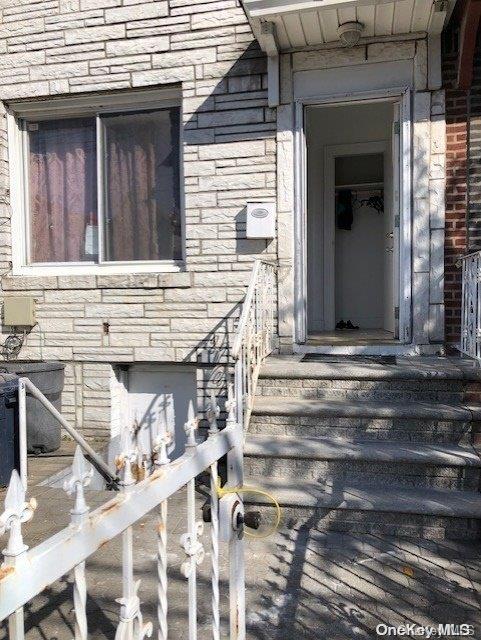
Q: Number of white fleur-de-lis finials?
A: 7